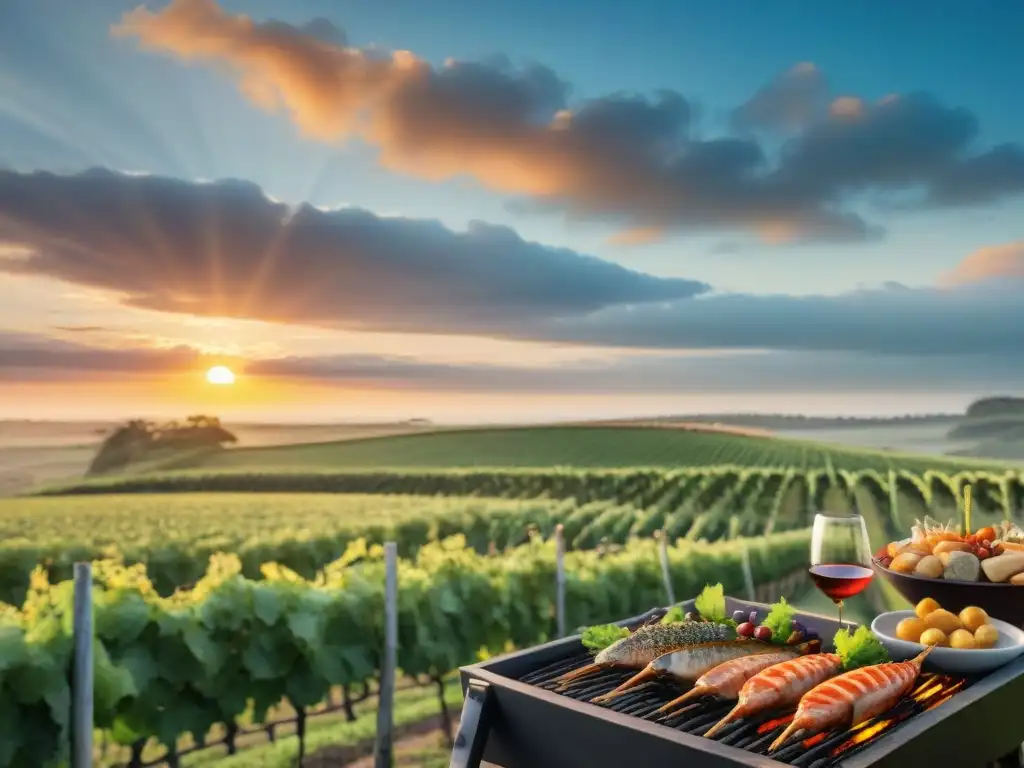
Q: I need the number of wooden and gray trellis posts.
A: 5